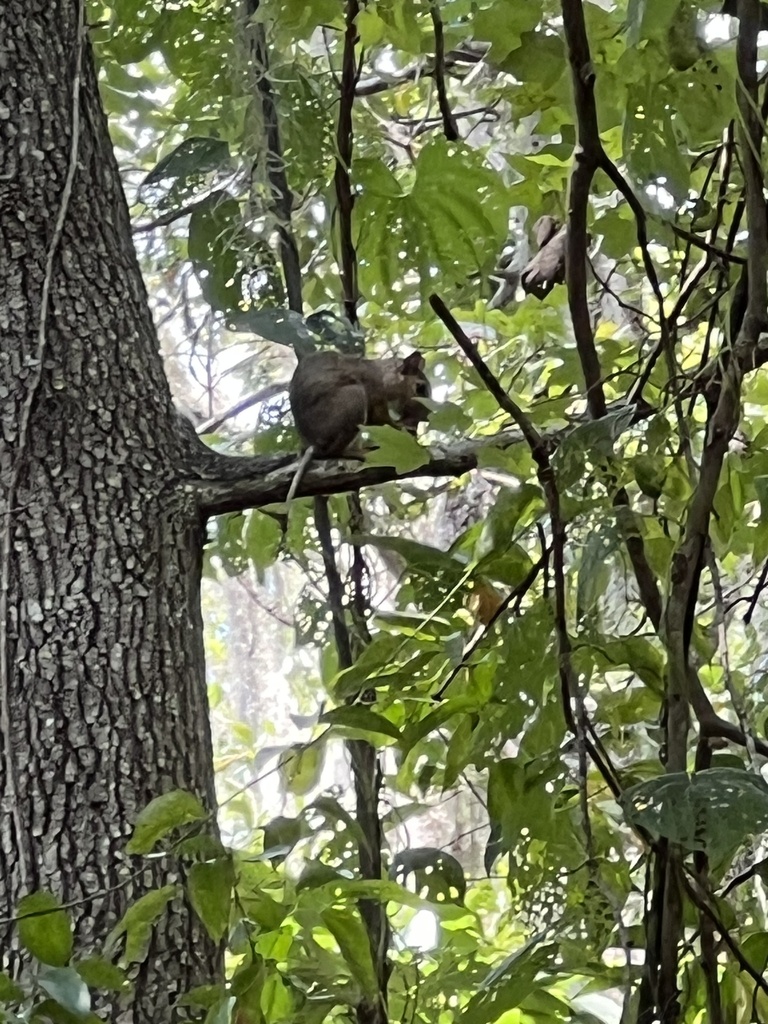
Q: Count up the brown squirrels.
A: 1